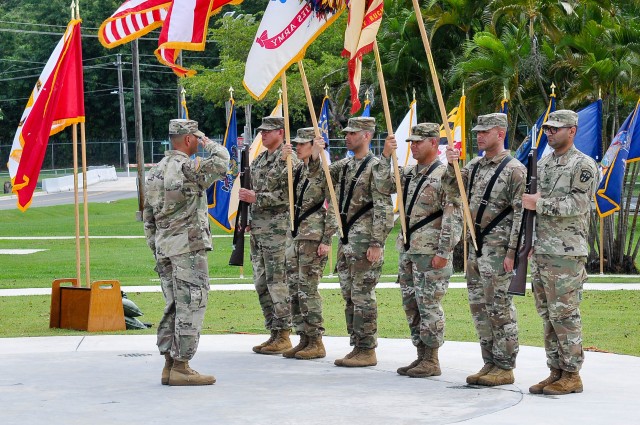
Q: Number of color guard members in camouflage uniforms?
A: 6